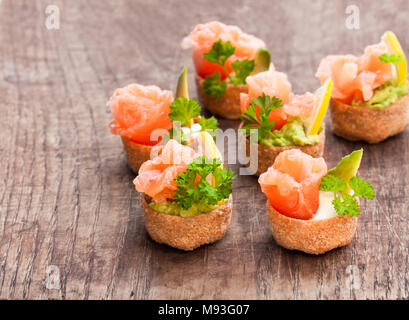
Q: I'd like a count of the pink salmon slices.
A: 6